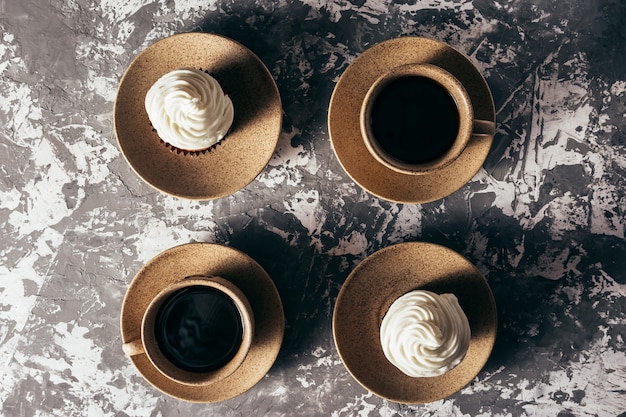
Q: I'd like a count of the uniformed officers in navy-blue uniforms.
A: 0